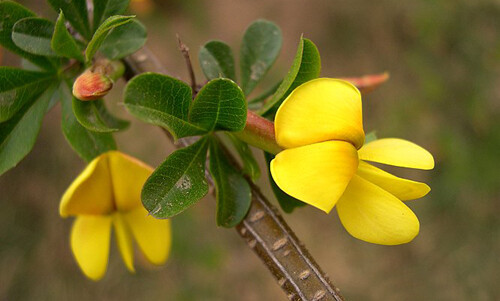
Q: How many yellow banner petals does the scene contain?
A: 2